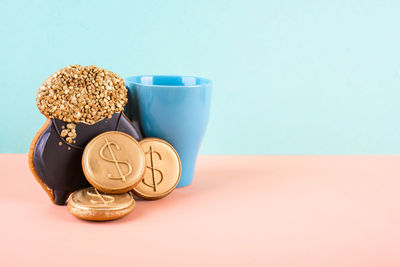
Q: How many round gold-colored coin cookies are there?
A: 3